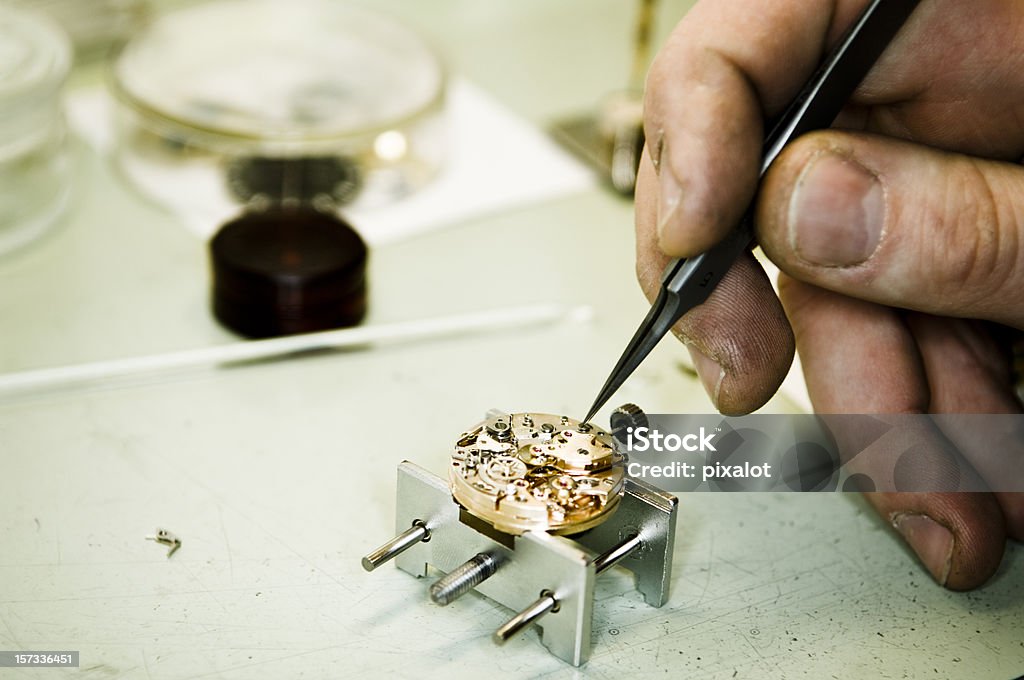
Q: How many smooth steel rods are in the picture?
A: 2